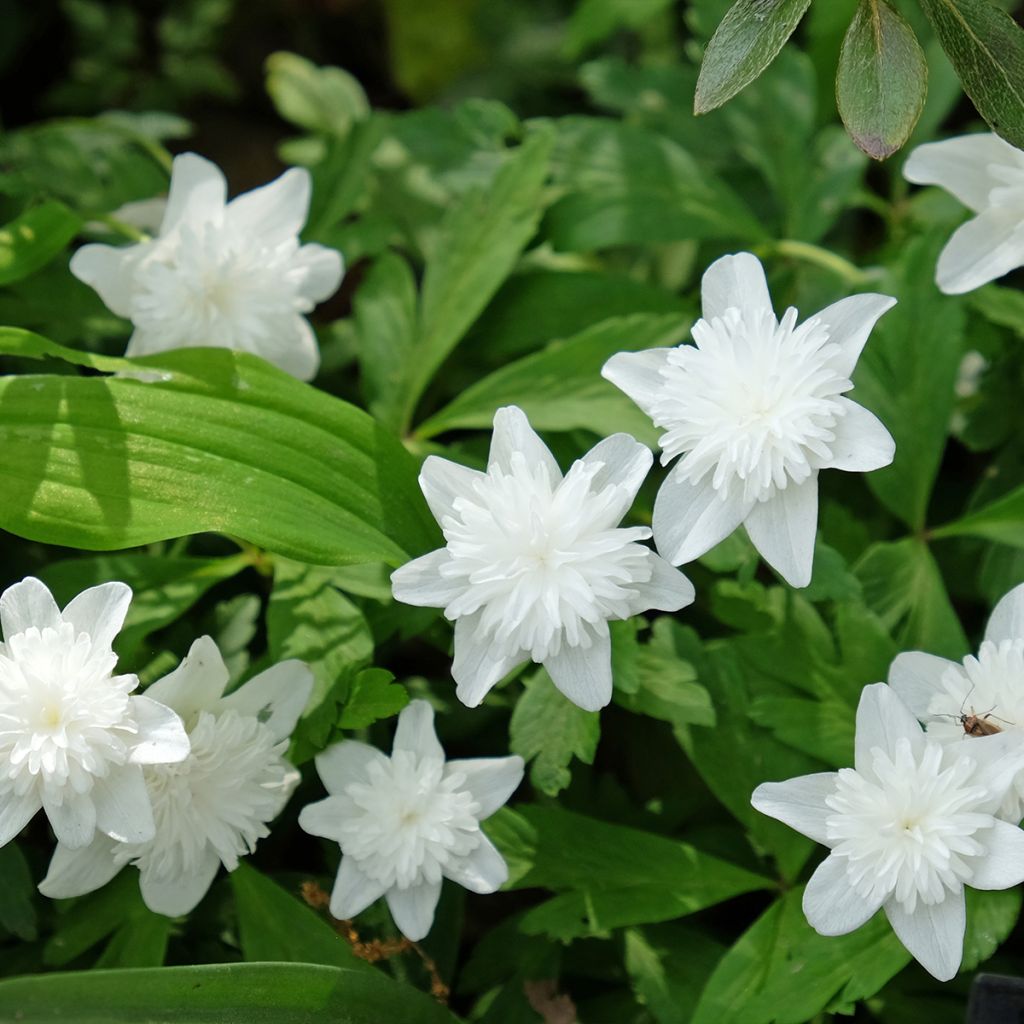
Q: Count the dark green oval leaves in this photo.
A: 3